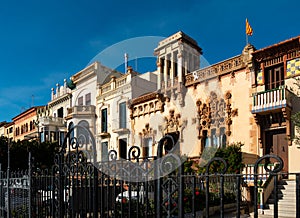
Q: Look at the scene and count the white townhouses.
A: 3